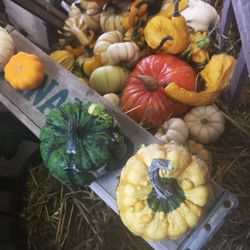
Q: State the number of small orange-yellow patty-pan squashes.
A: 1